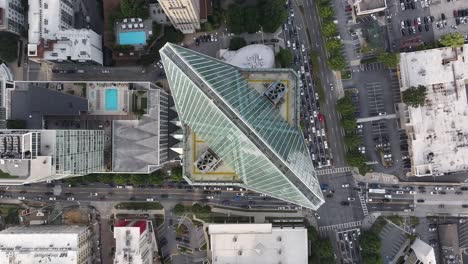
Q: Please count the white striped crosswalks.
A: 3